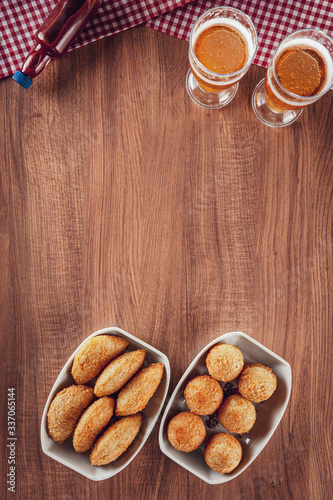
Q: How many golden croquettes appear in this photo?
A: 12